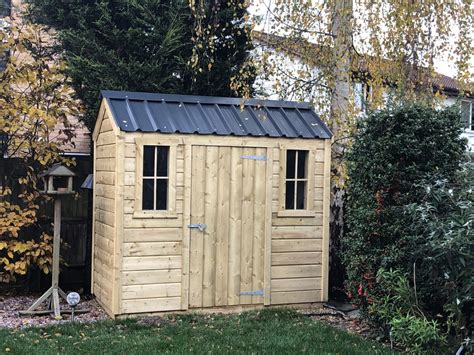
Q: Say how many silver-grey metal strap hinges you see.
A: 2